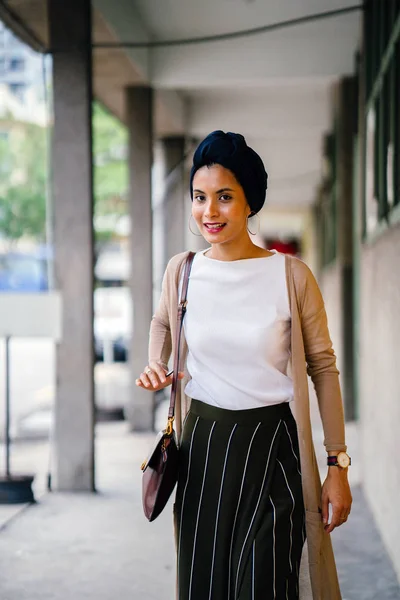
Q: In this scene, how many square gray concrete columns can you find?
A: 3